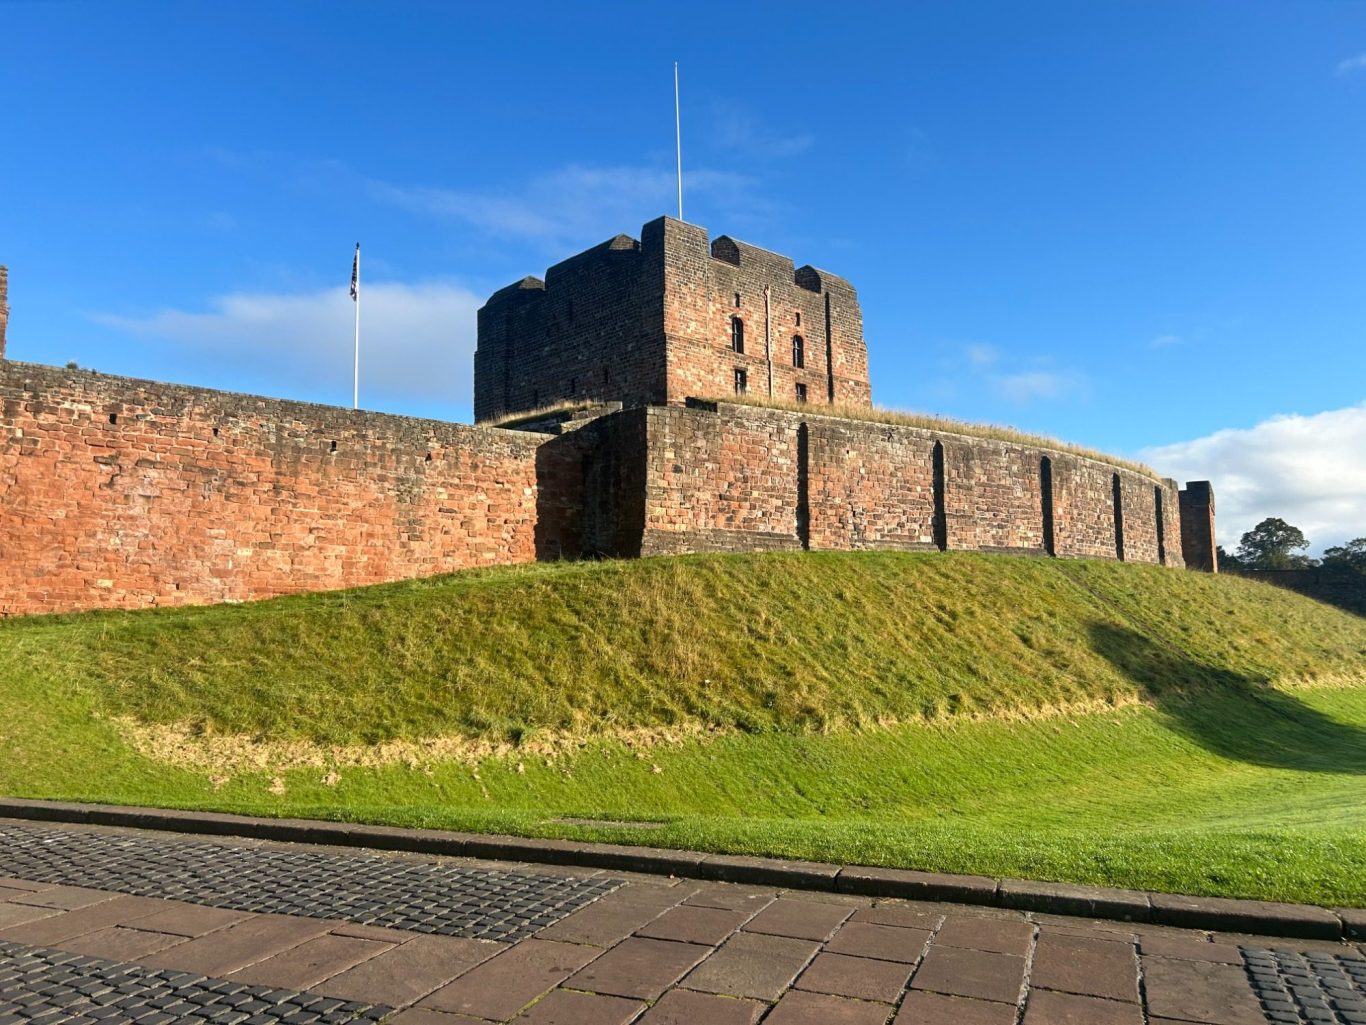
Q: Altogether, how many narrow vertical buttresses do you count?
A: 5